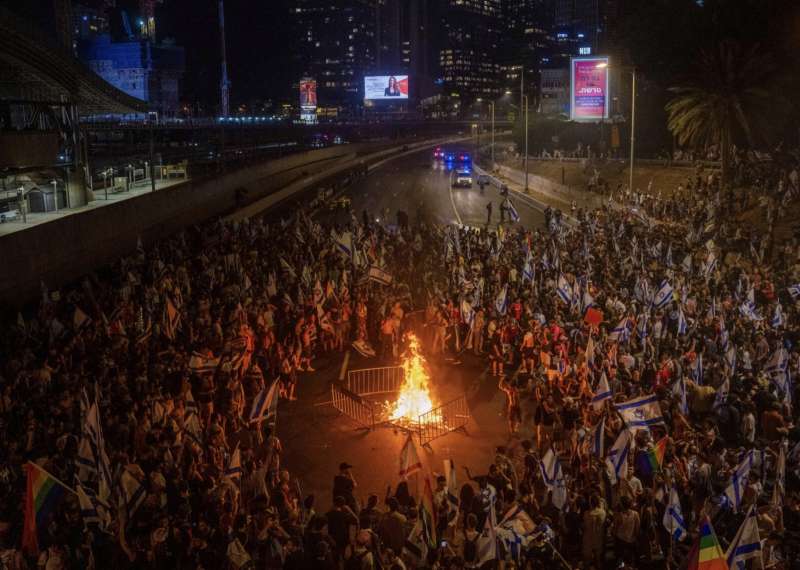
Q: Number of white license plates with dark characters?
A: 0